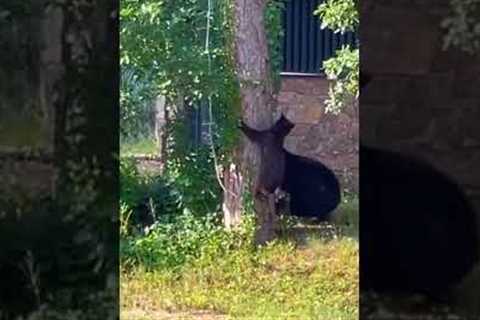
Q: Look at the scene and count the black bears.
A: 2